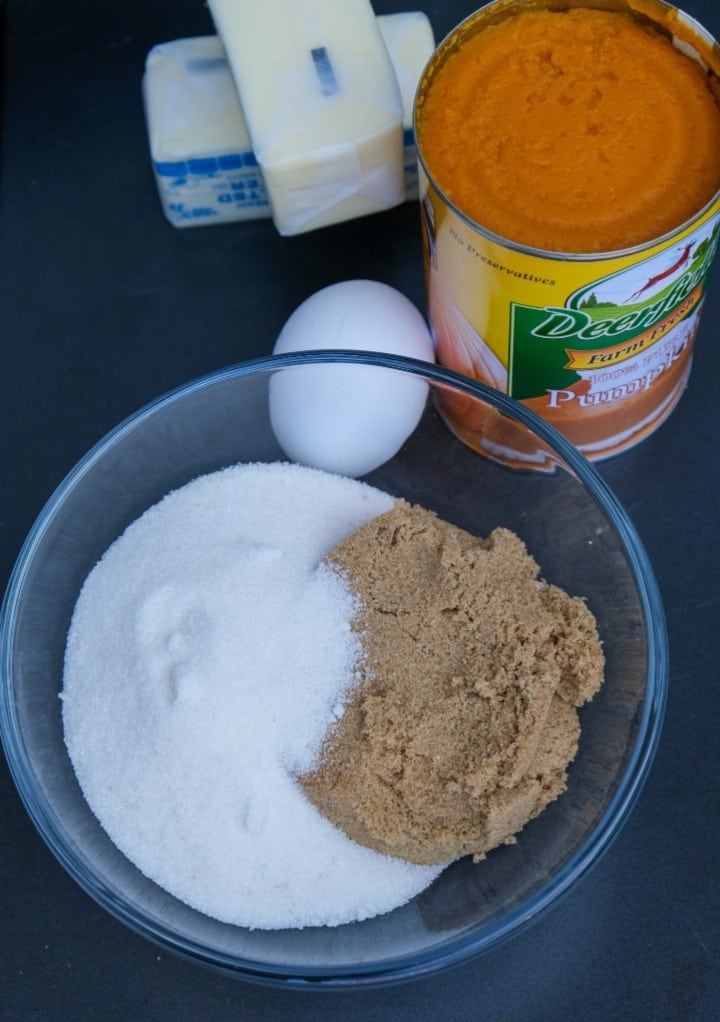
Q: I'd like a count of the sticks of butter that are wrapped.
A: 2